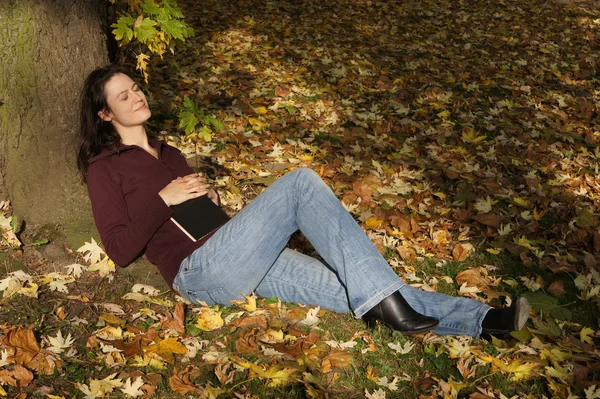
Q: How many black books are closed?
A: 1